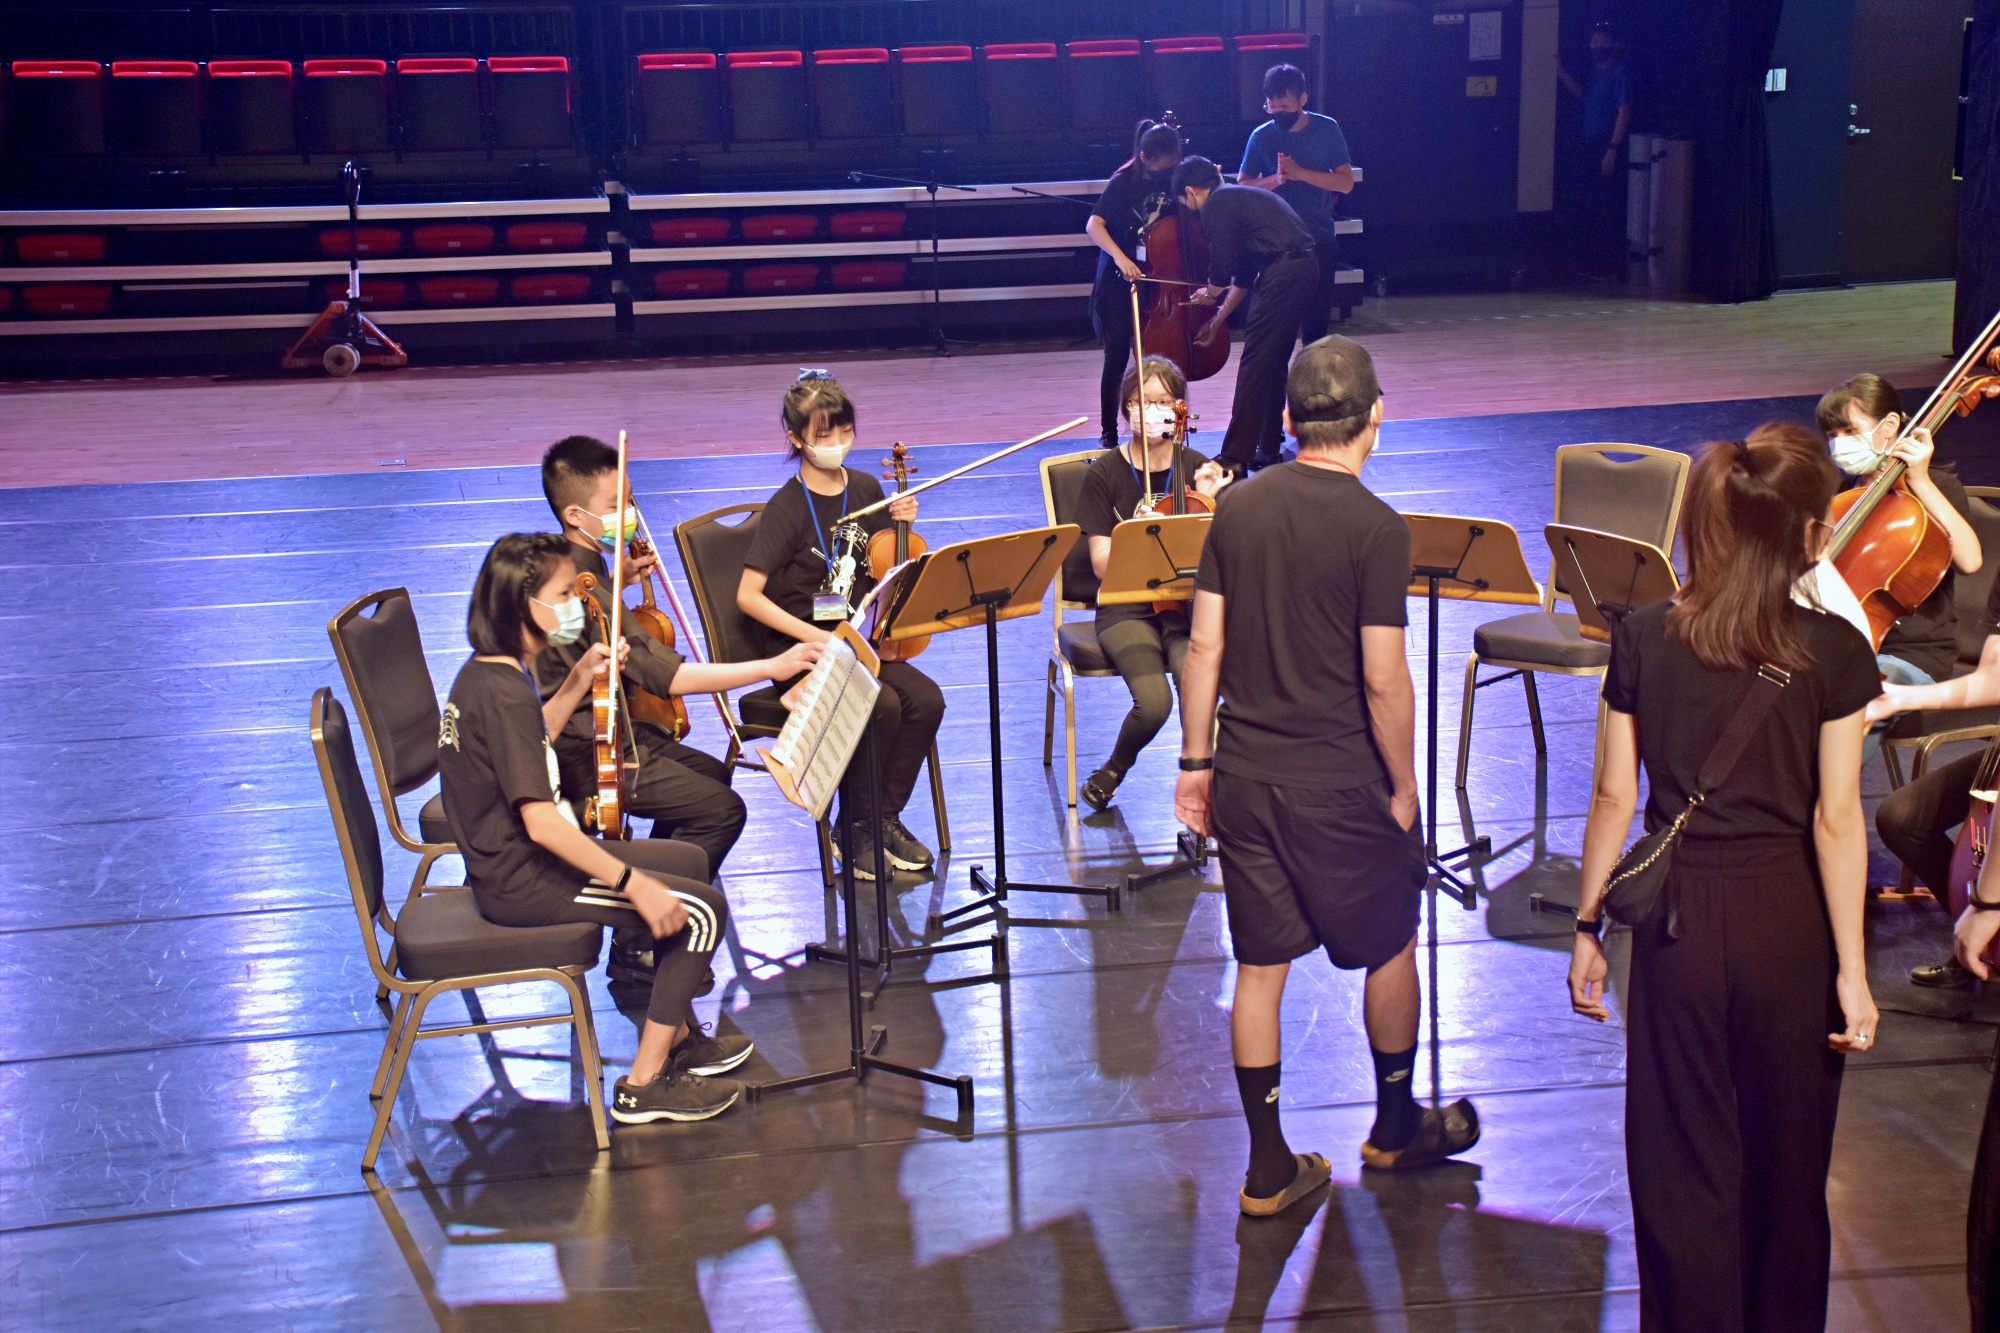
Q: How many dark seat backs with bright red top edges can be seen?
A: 14